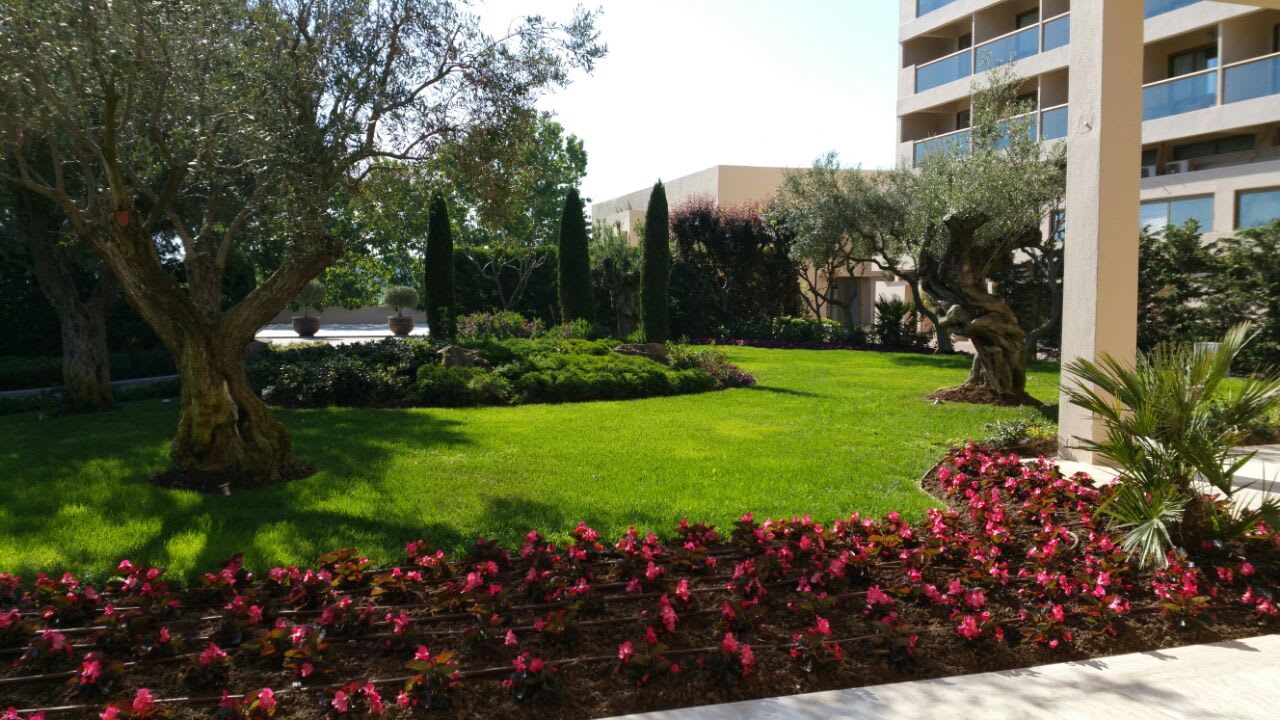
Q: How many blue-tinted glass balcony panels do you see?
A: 10